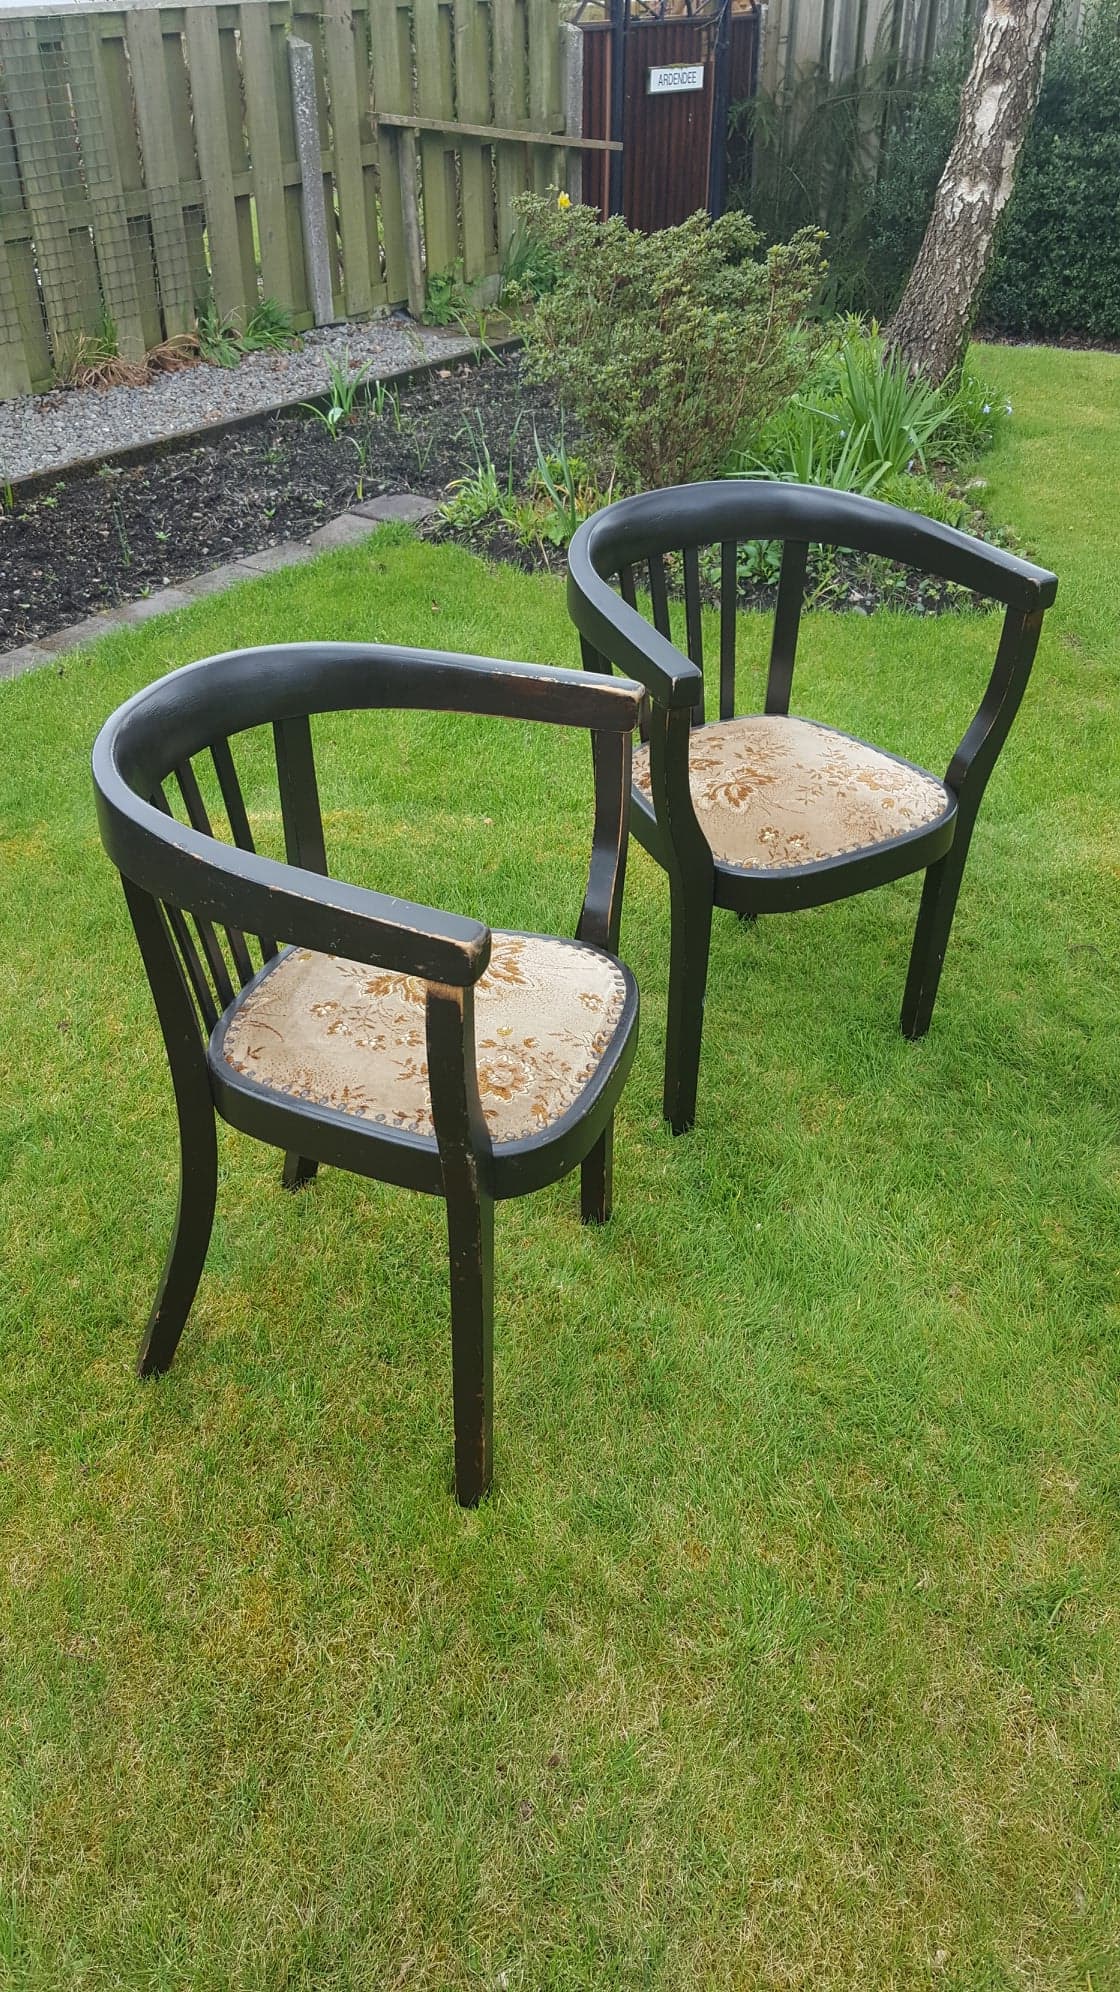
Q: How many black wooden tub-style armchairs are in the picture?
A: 2